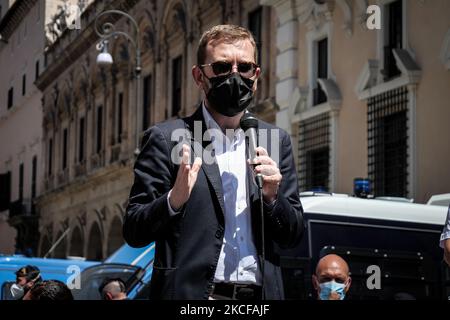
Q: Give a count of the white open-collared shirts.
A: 1